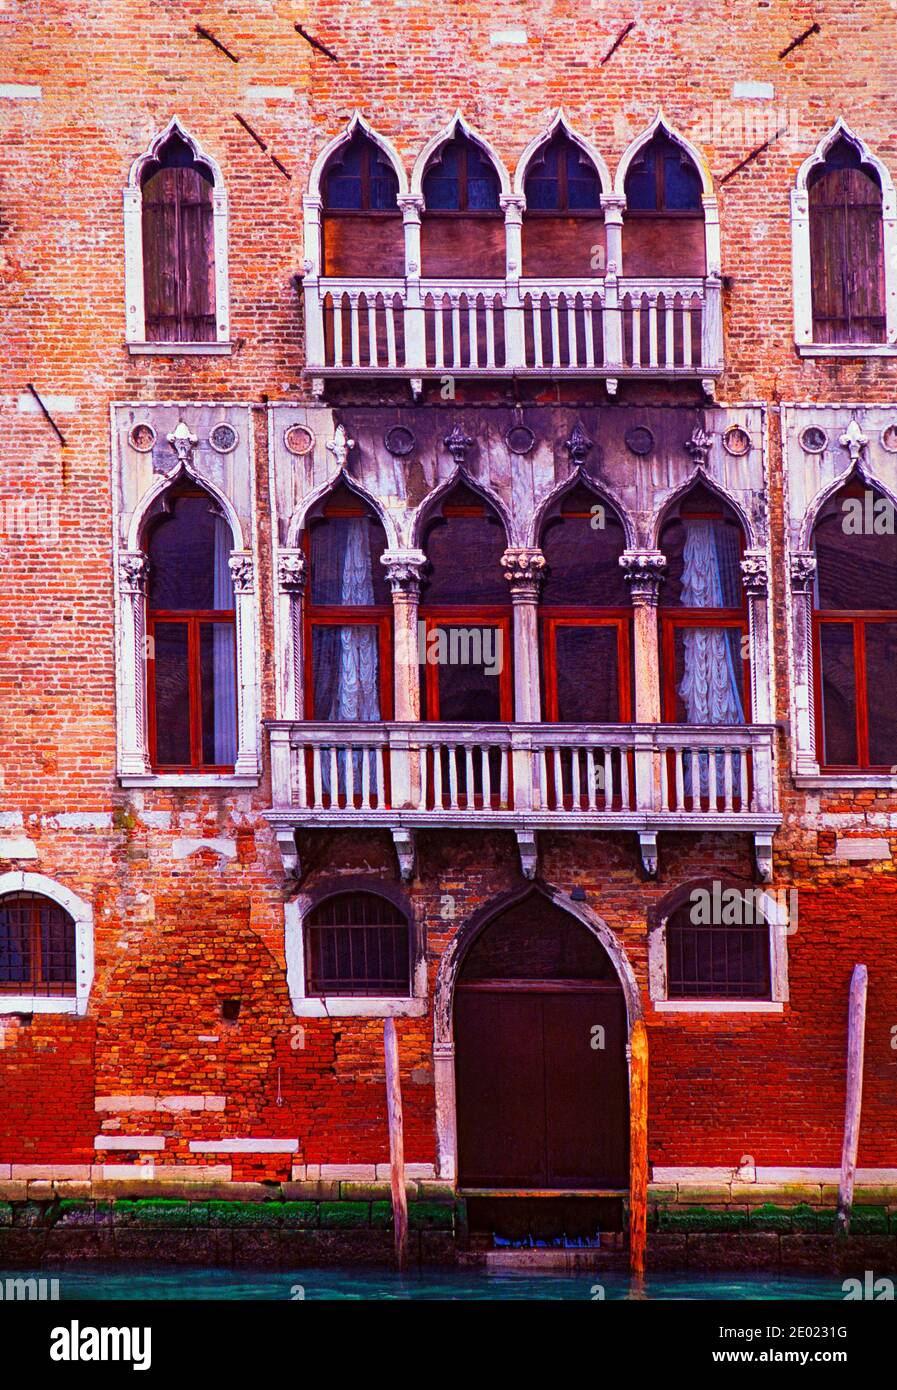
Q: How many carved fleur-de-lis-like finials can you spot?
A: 6